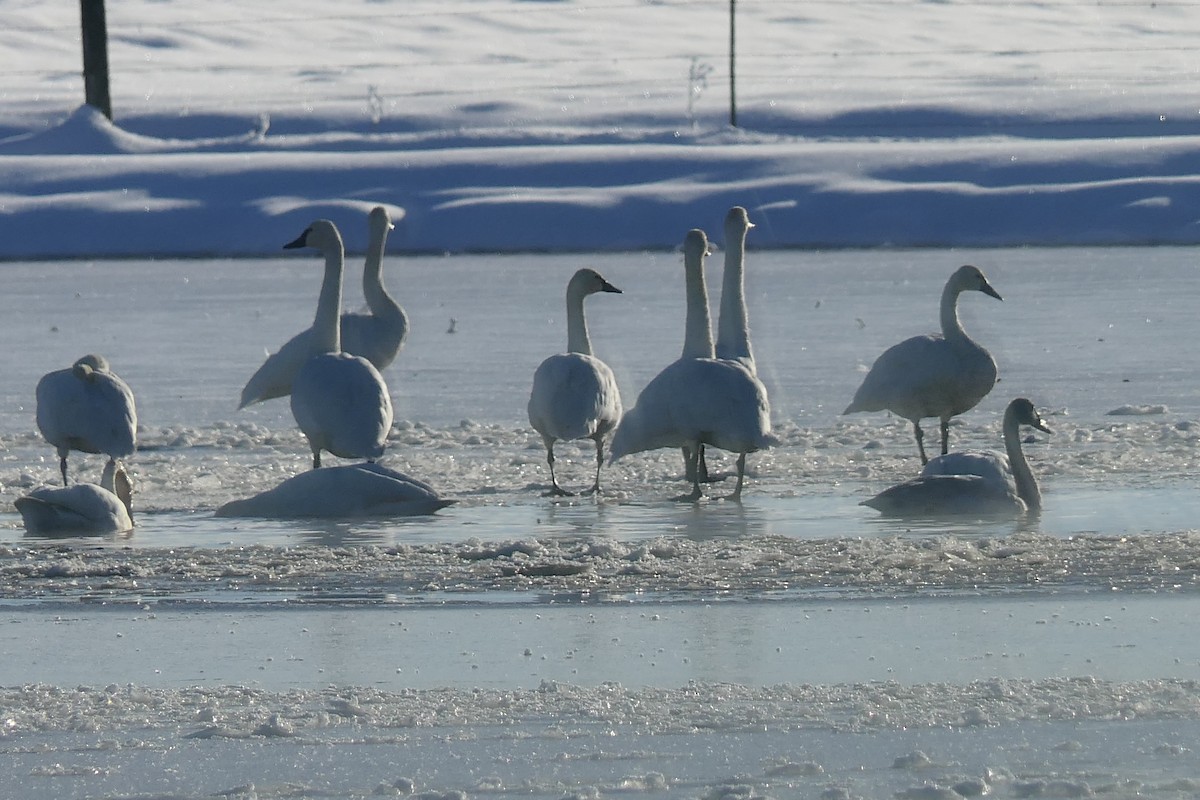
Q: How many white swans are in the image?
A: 10